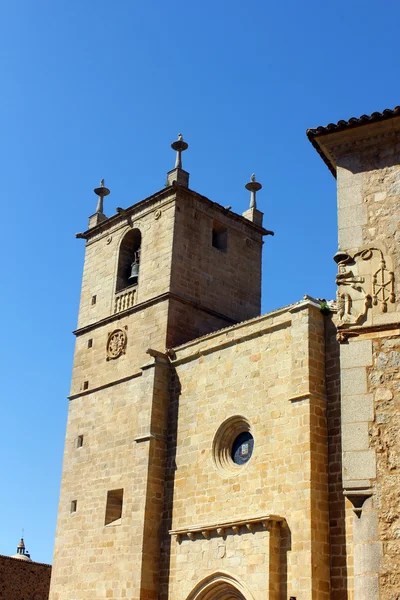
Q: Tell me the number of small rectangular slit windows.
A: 5